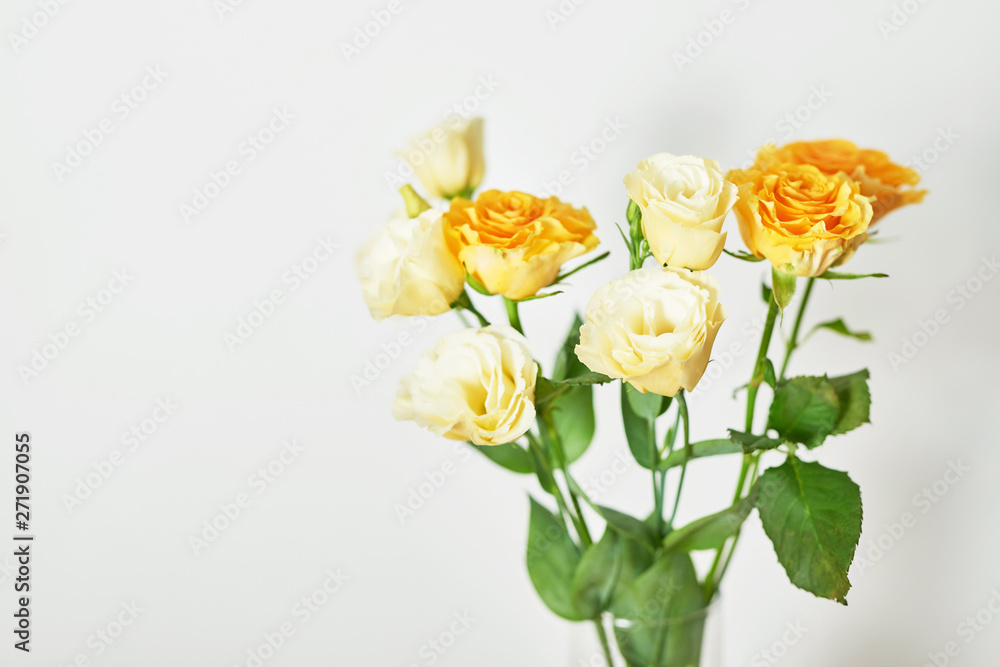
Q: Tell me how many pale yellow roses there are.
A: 5